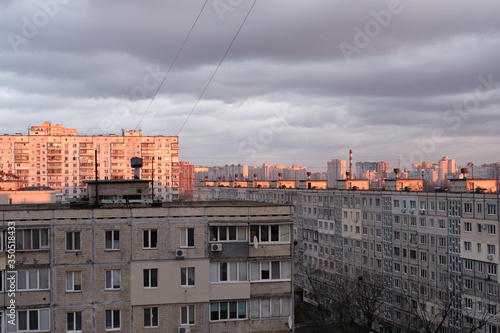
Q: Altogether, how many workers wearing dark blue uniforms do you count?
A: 0